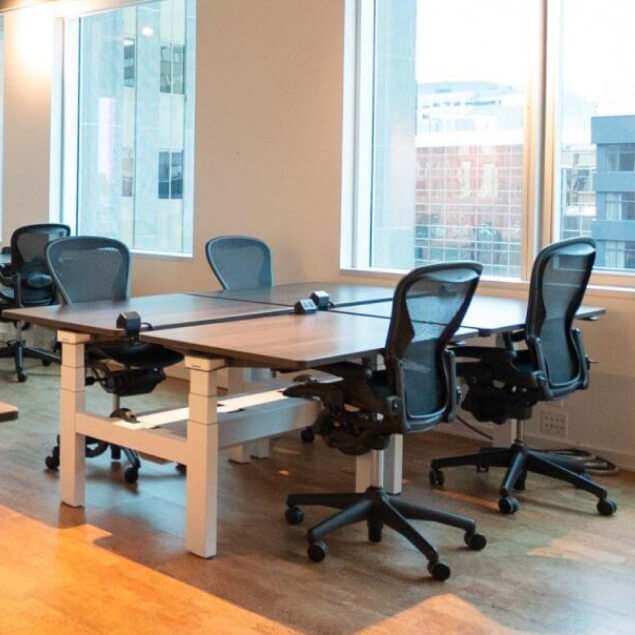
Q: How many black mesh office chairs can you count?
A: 5